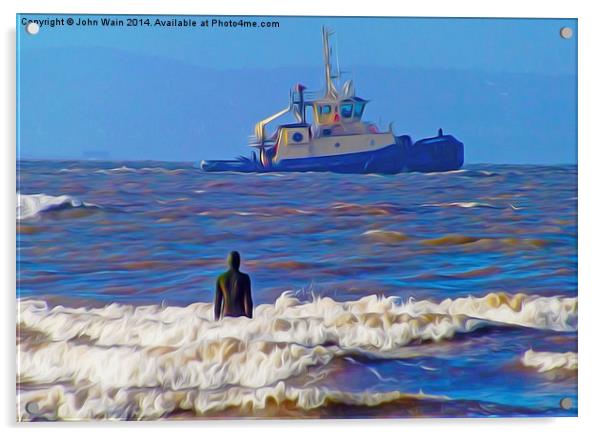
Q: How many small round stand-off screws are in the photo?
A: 4